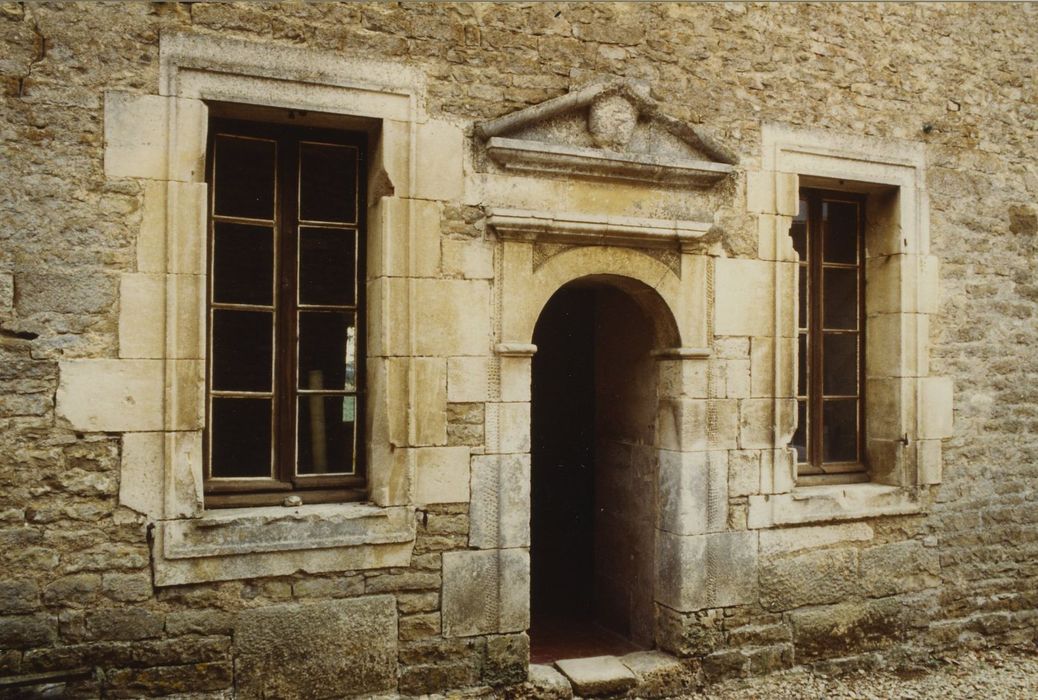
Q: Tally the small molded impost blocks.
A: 2